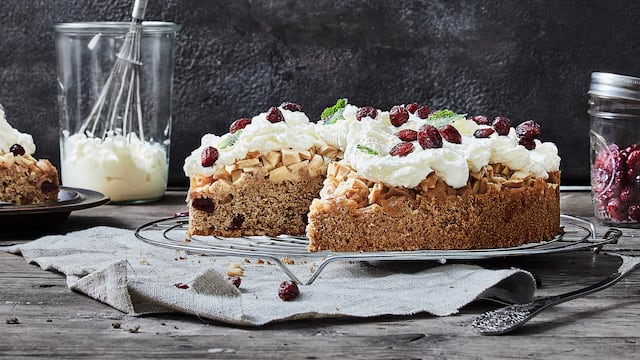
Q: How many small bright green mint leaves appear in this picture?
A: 4